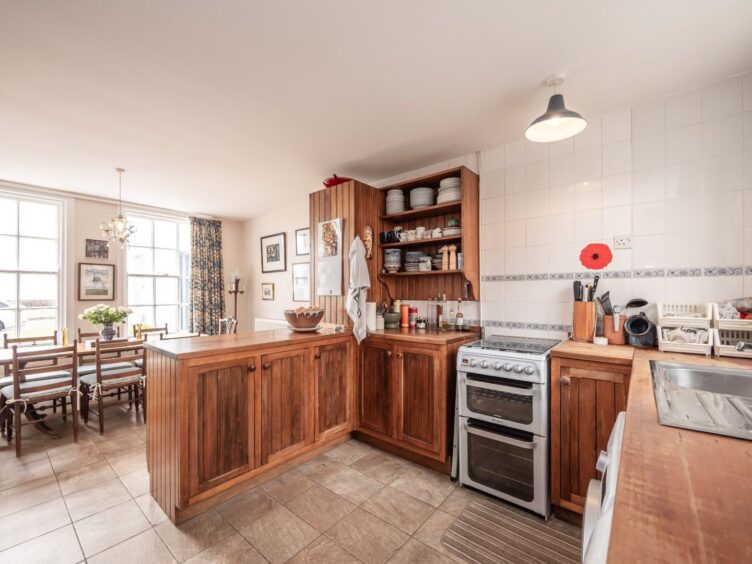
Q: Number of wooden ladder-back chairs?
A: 6